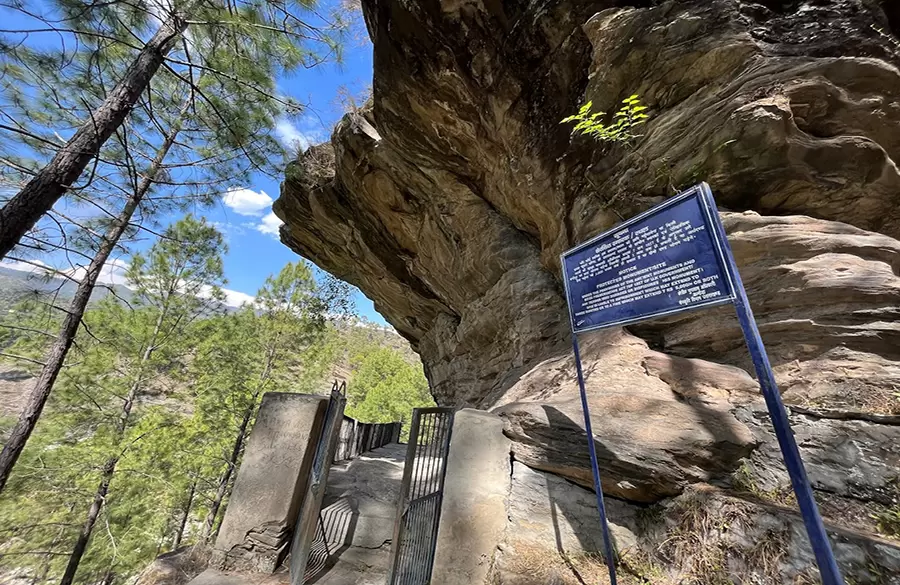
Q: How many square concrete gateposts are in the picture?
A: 2